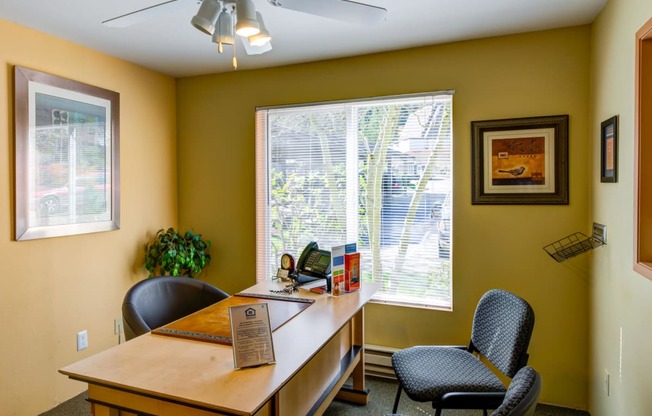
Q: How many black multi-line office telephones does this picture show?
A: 1